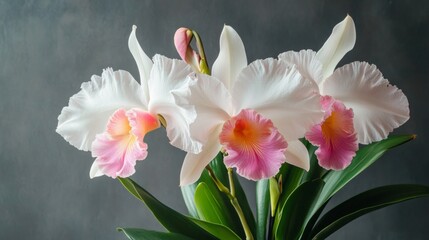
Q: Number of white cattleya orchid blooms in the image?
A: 3